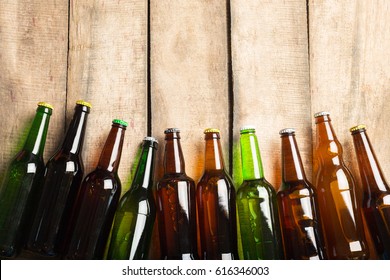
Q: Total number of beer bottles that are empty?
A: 0